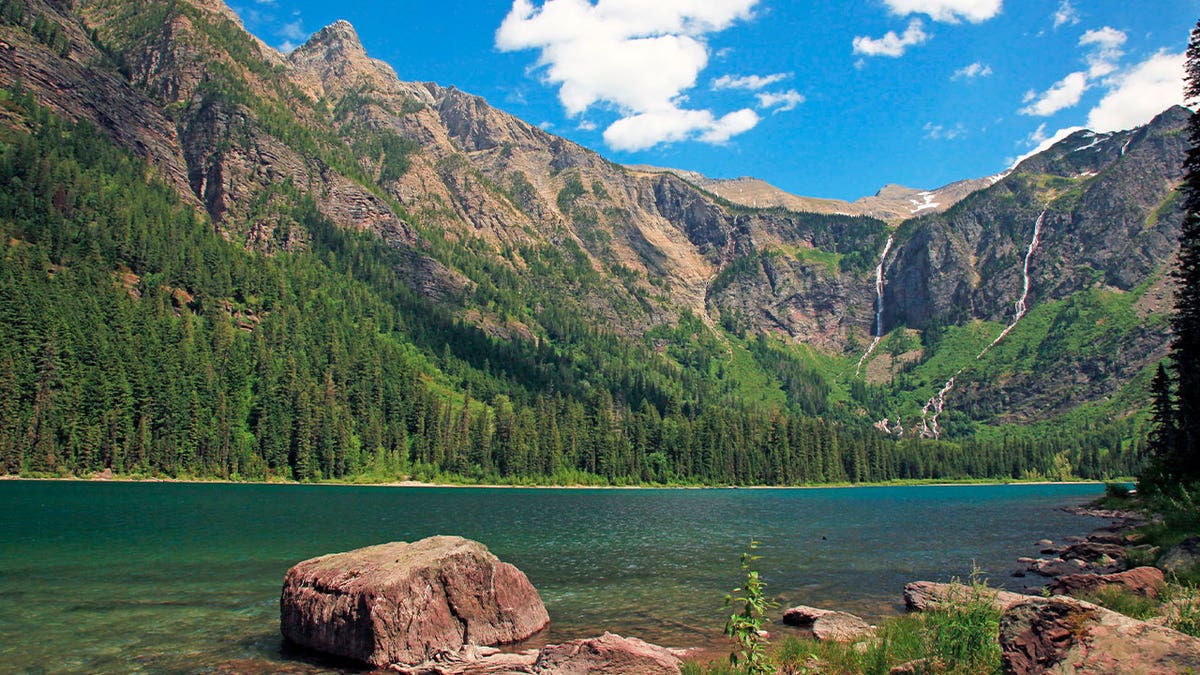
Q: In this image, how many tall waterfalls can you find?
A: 2